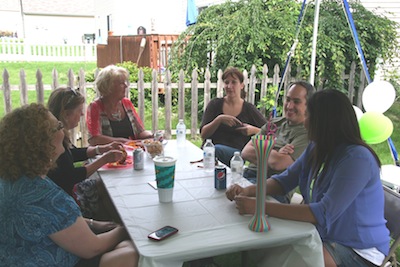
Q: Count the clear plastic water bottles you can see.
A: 3